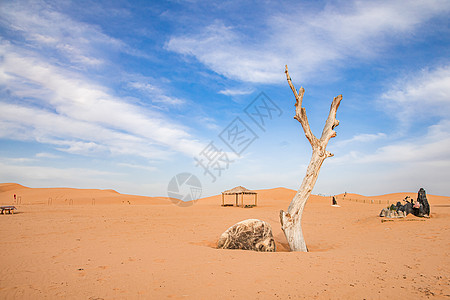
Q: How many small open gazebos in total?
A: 1